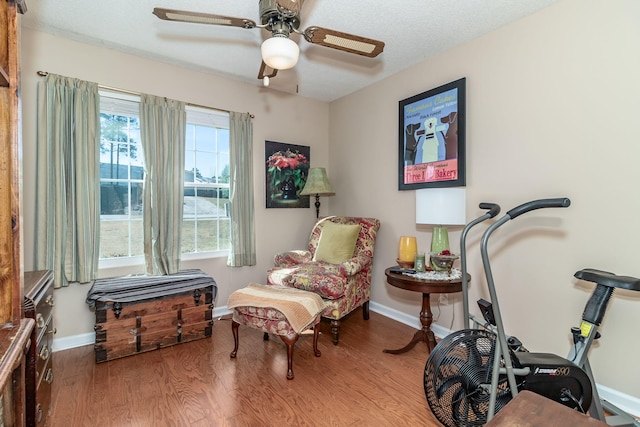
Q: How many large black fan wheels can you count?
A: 1